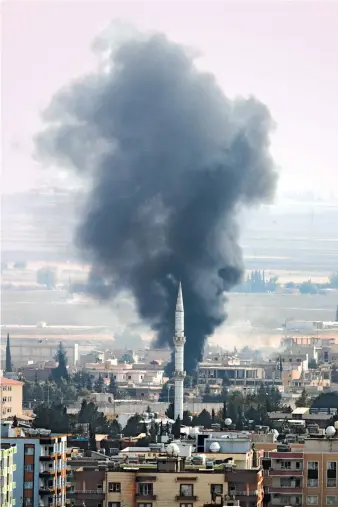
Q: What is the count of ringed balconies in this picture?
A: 2